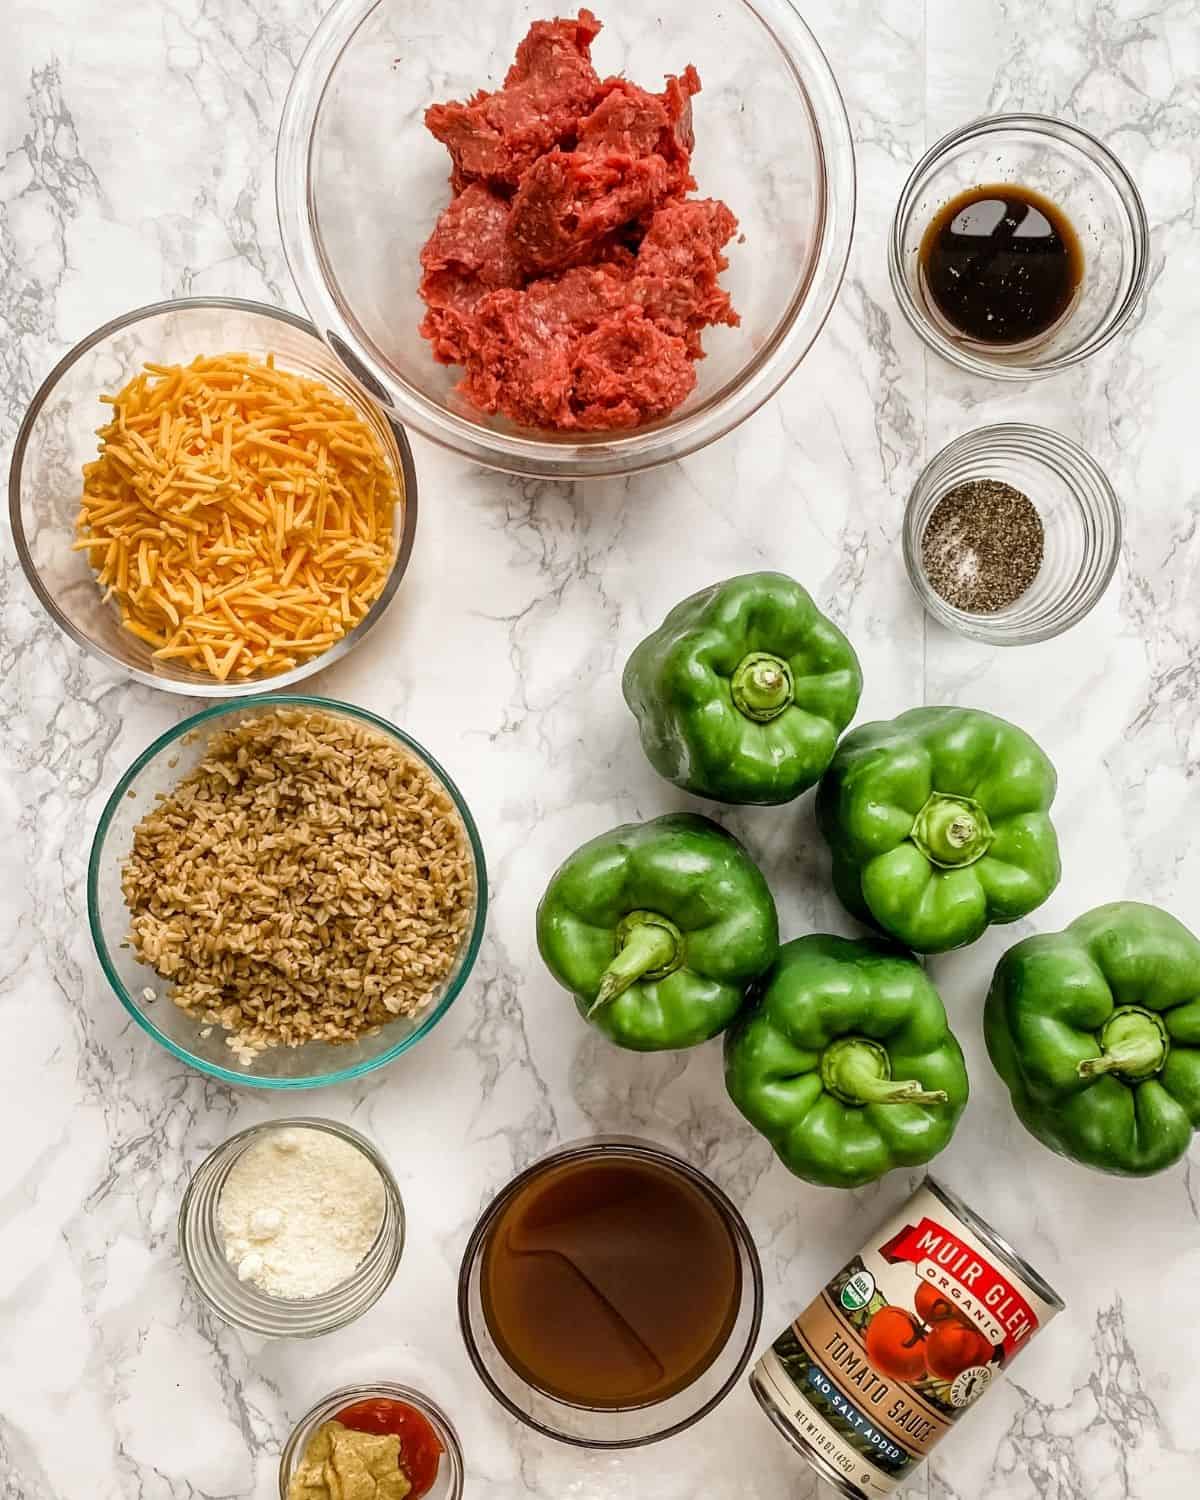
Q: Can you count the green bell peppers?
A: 5